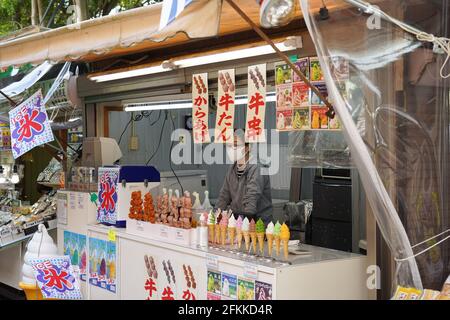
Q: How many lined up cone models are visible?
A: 12